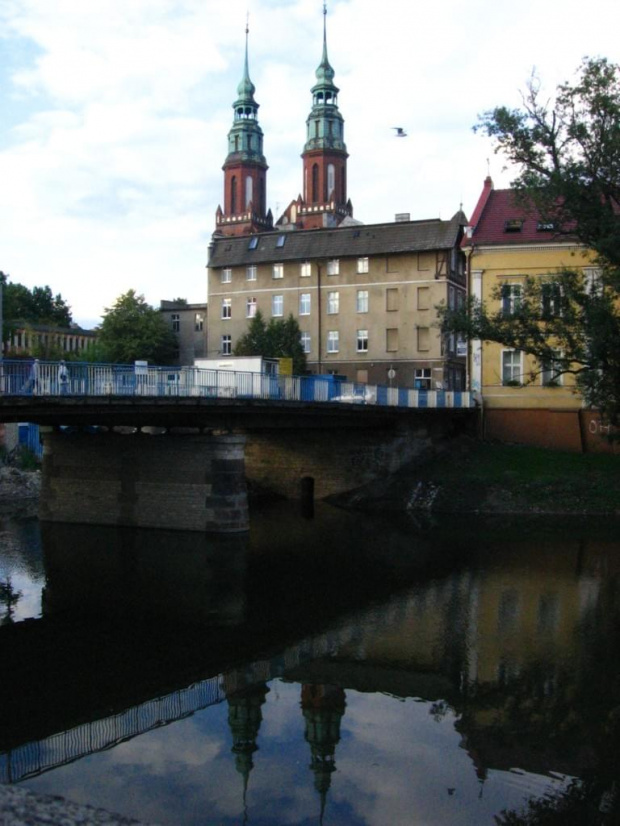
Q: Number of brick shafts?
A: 2